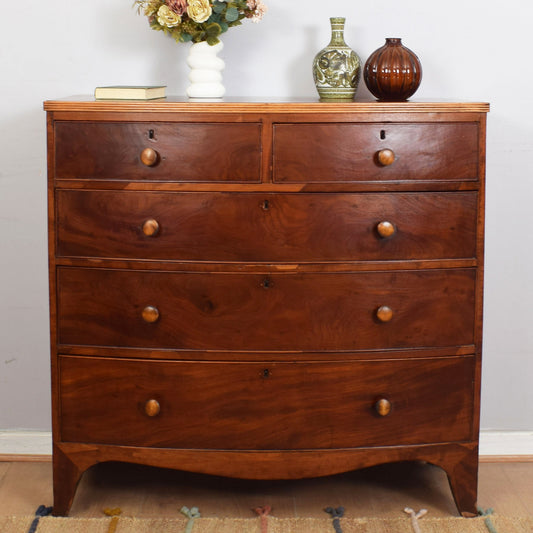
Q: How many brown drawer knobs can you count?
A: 8